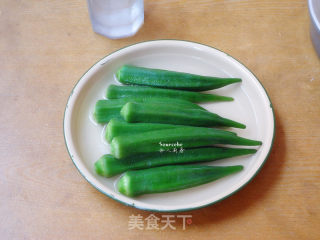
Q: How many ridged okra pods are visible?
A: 8